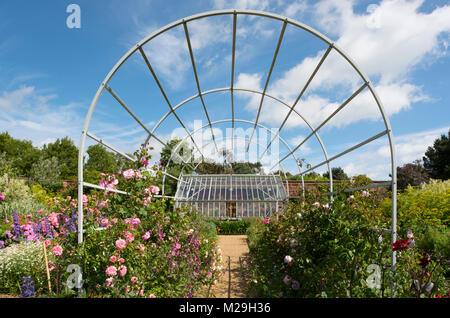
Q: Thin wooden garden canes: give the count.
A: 1